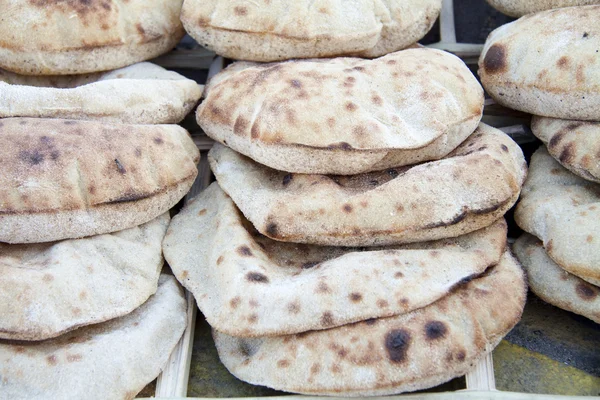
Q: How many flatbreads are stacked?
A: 15